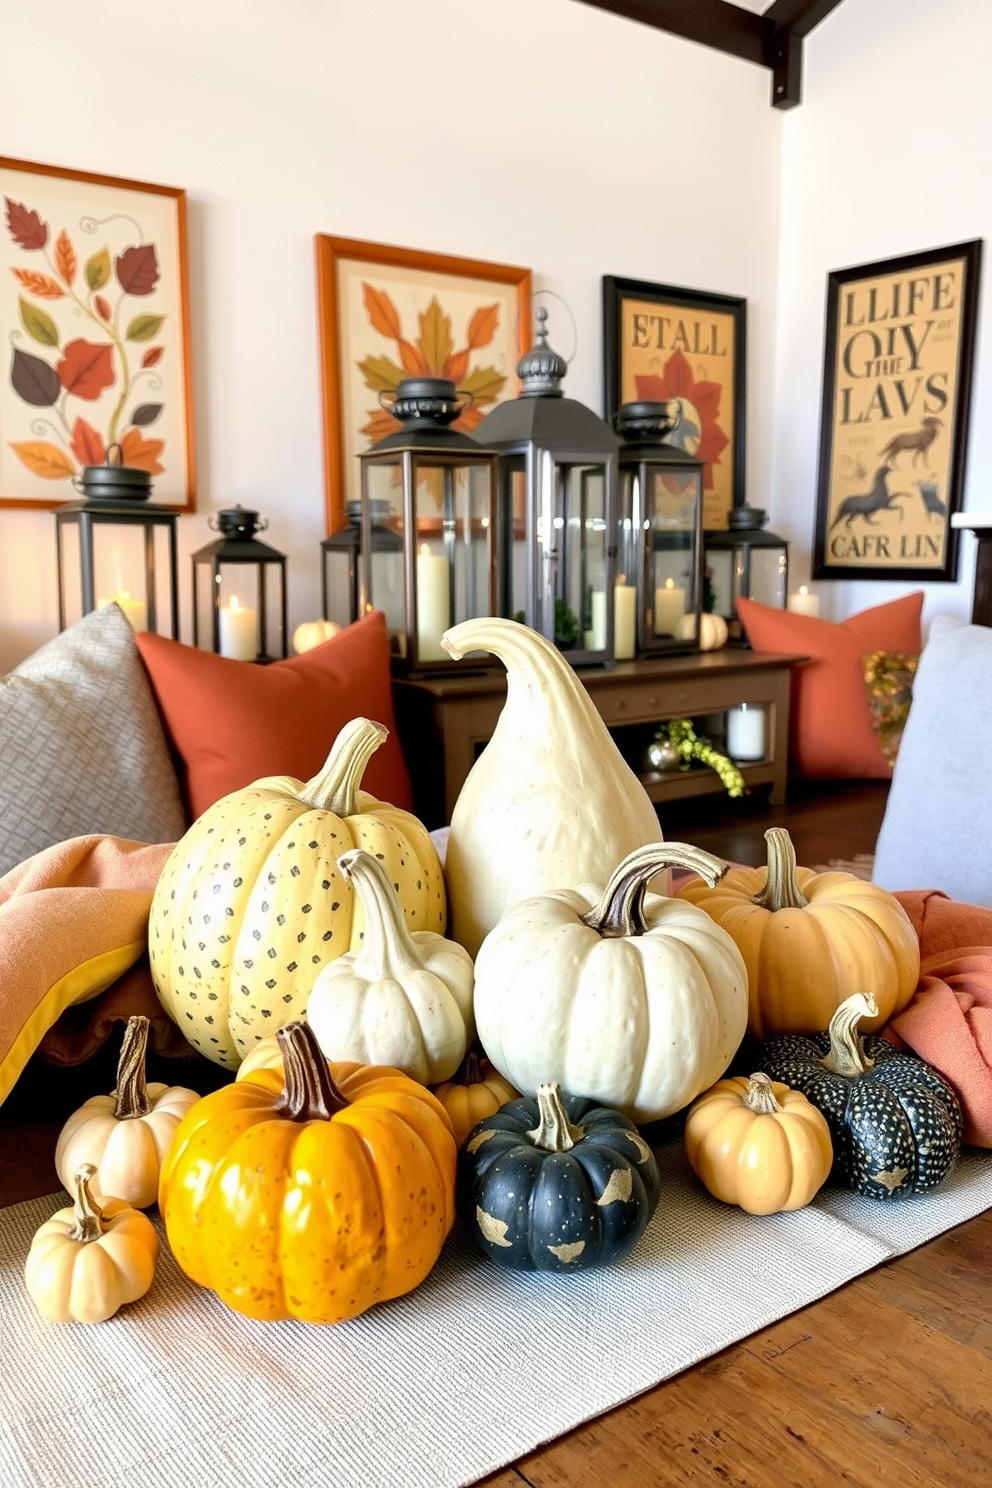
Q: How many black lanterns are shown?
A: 7